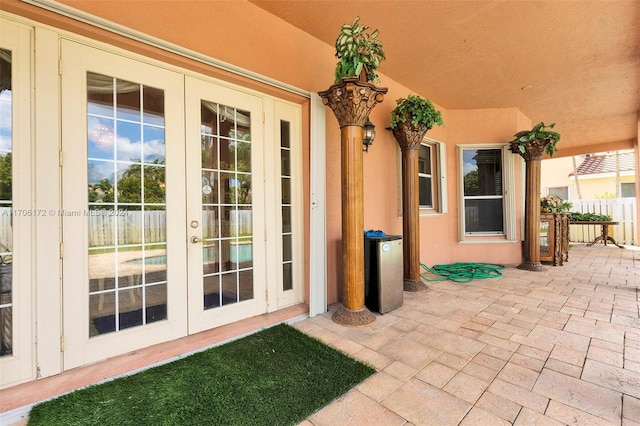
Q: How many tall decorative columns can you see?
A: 3